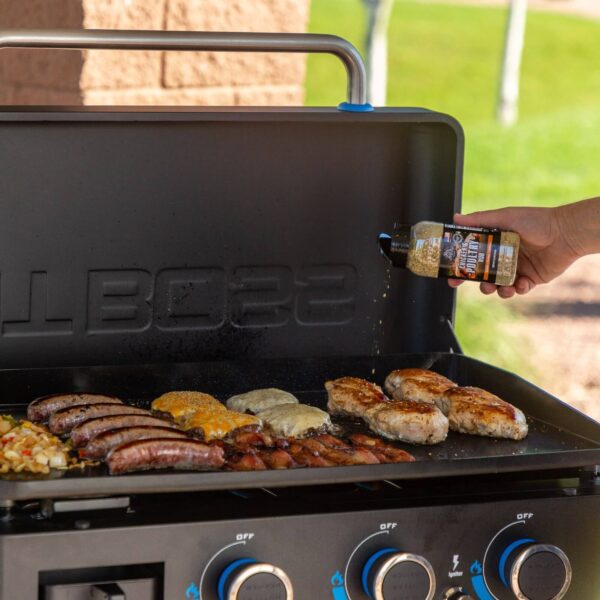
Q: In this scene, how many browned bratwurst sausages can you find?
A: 5